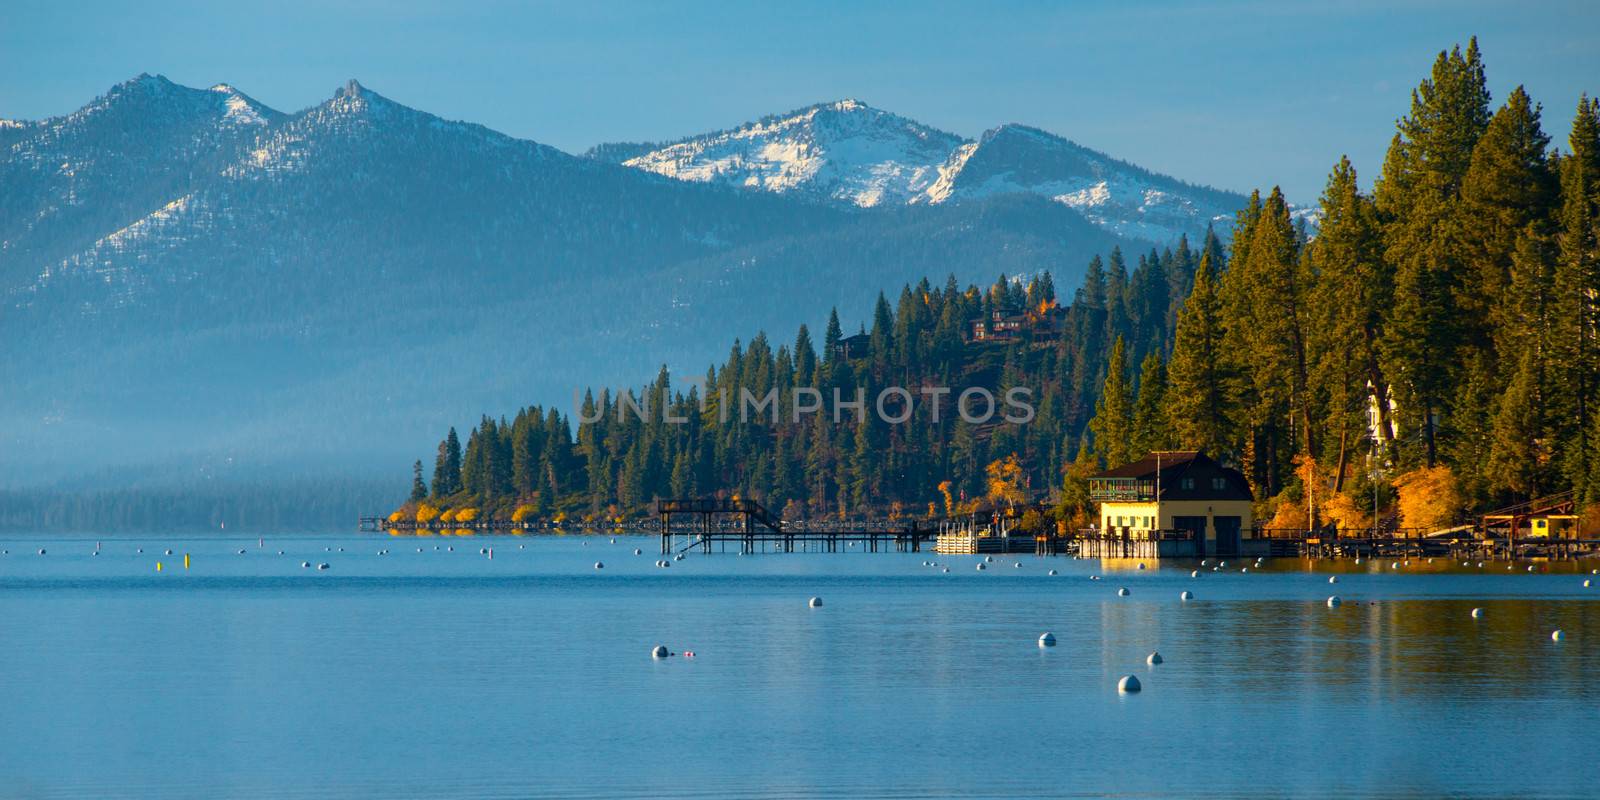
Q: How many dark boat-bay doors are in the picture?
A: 2